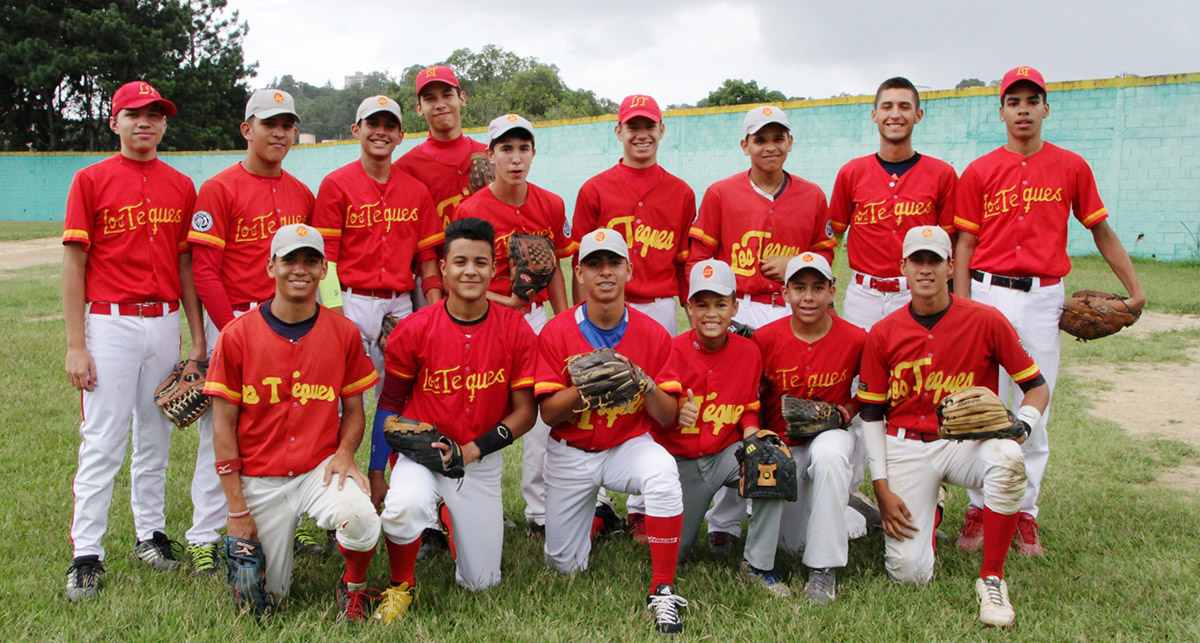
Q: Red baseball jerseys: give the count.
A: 15